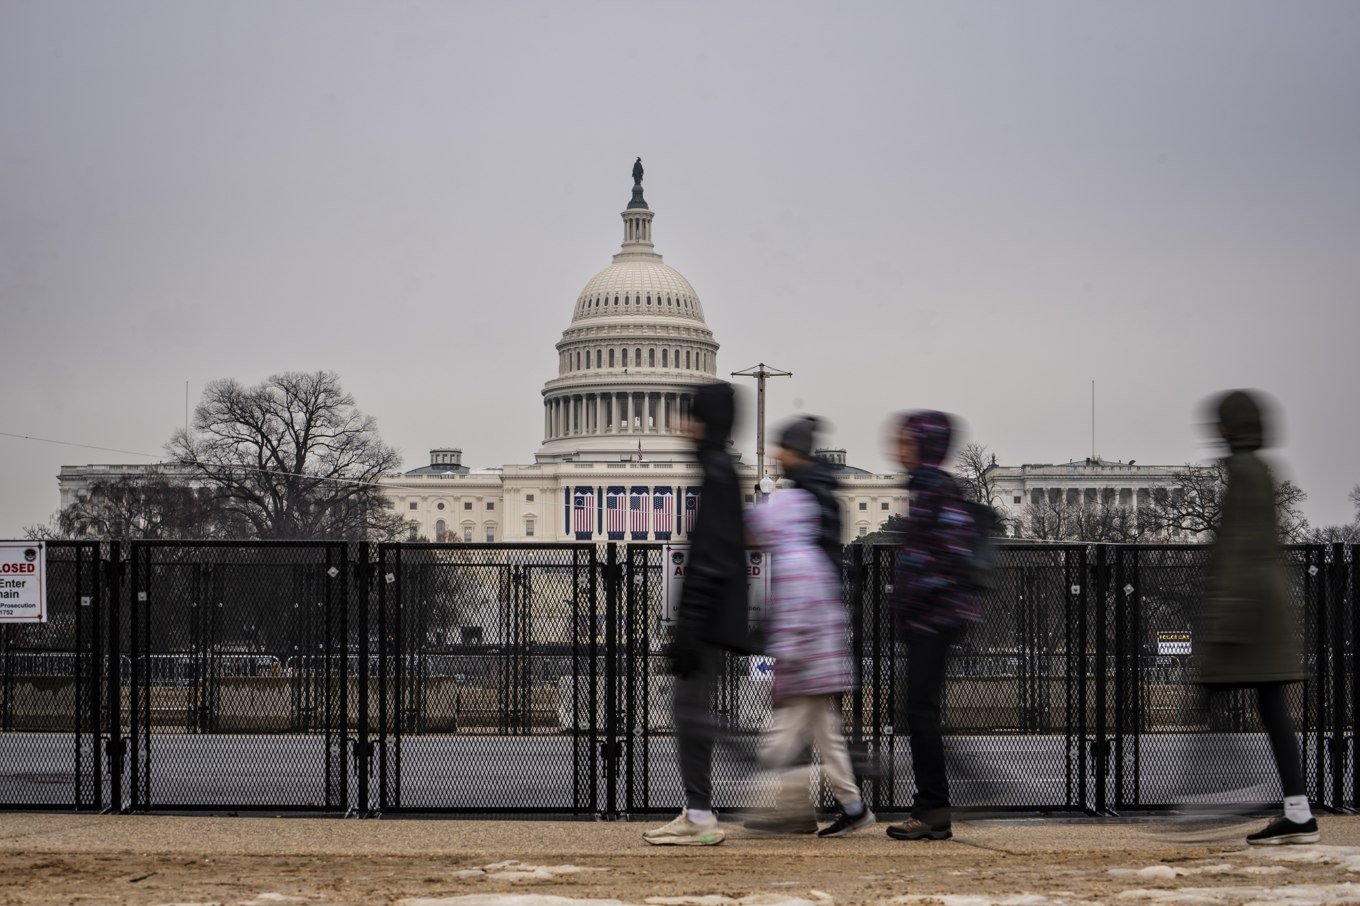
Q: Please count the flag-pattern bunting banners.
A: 5